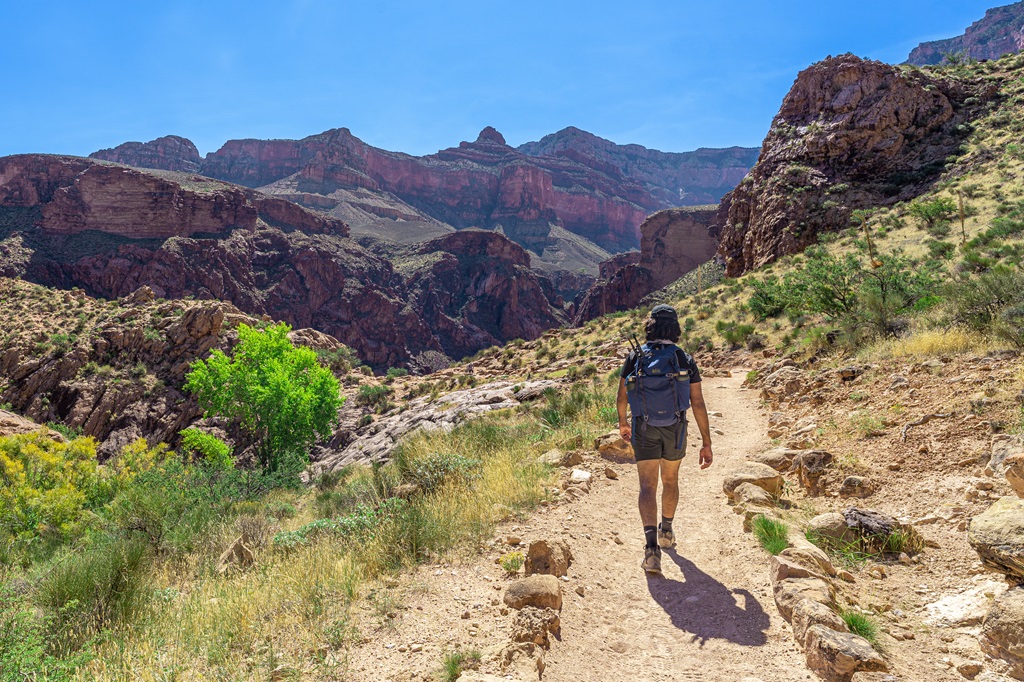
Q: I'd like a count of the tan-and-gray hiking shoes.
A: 2